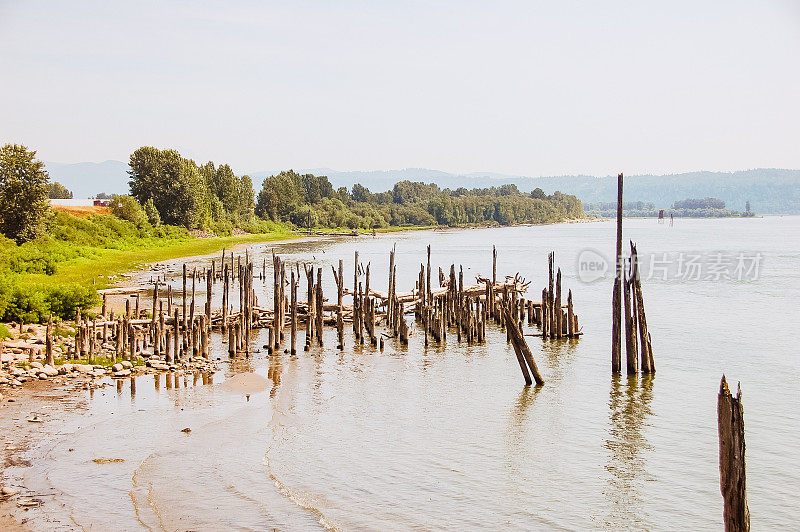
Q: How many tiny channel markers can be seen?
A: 2